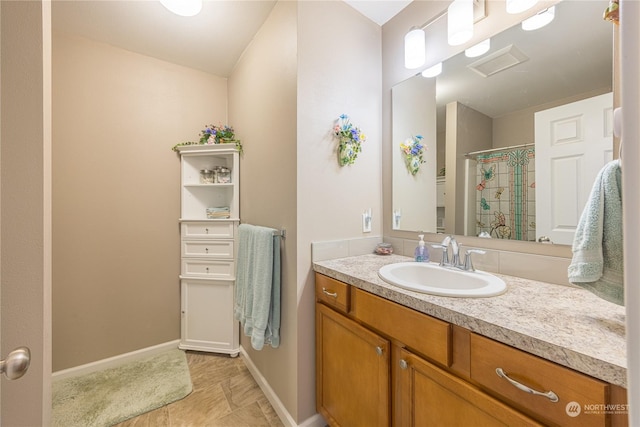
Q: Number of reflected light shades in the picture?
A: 3